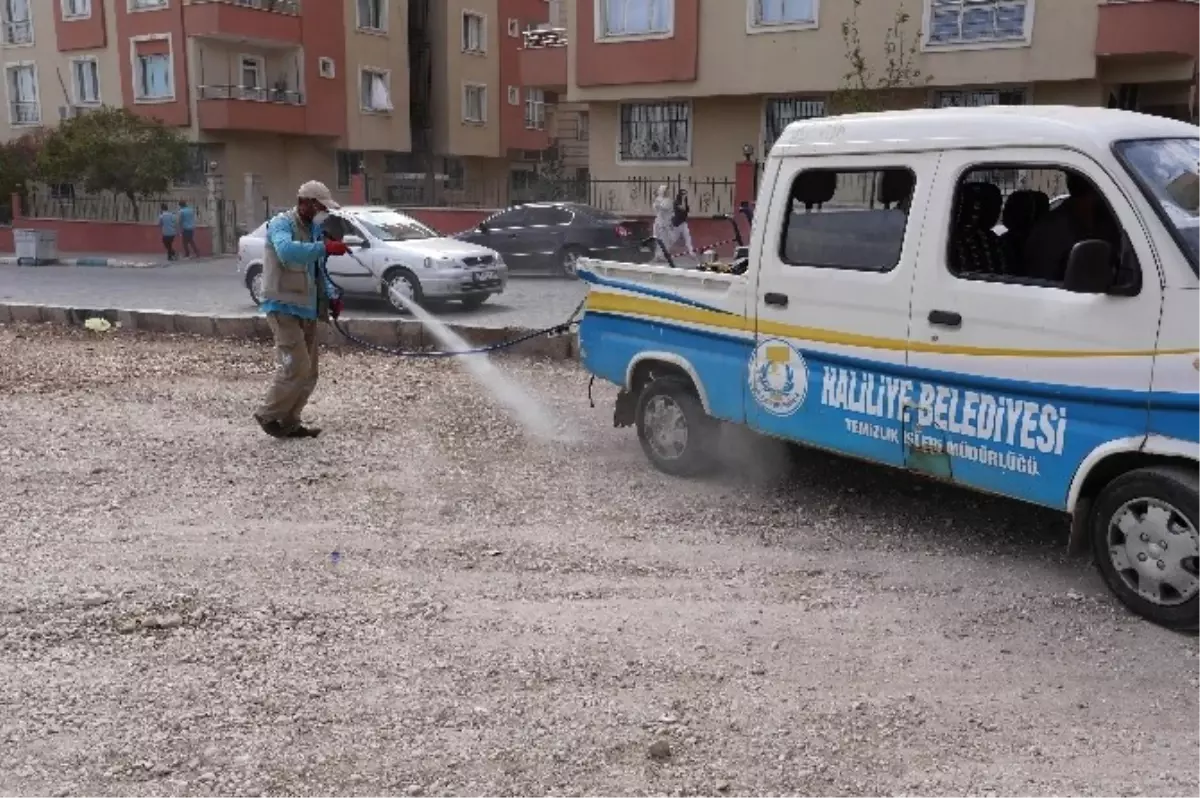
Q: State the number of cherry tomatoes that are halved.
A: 0